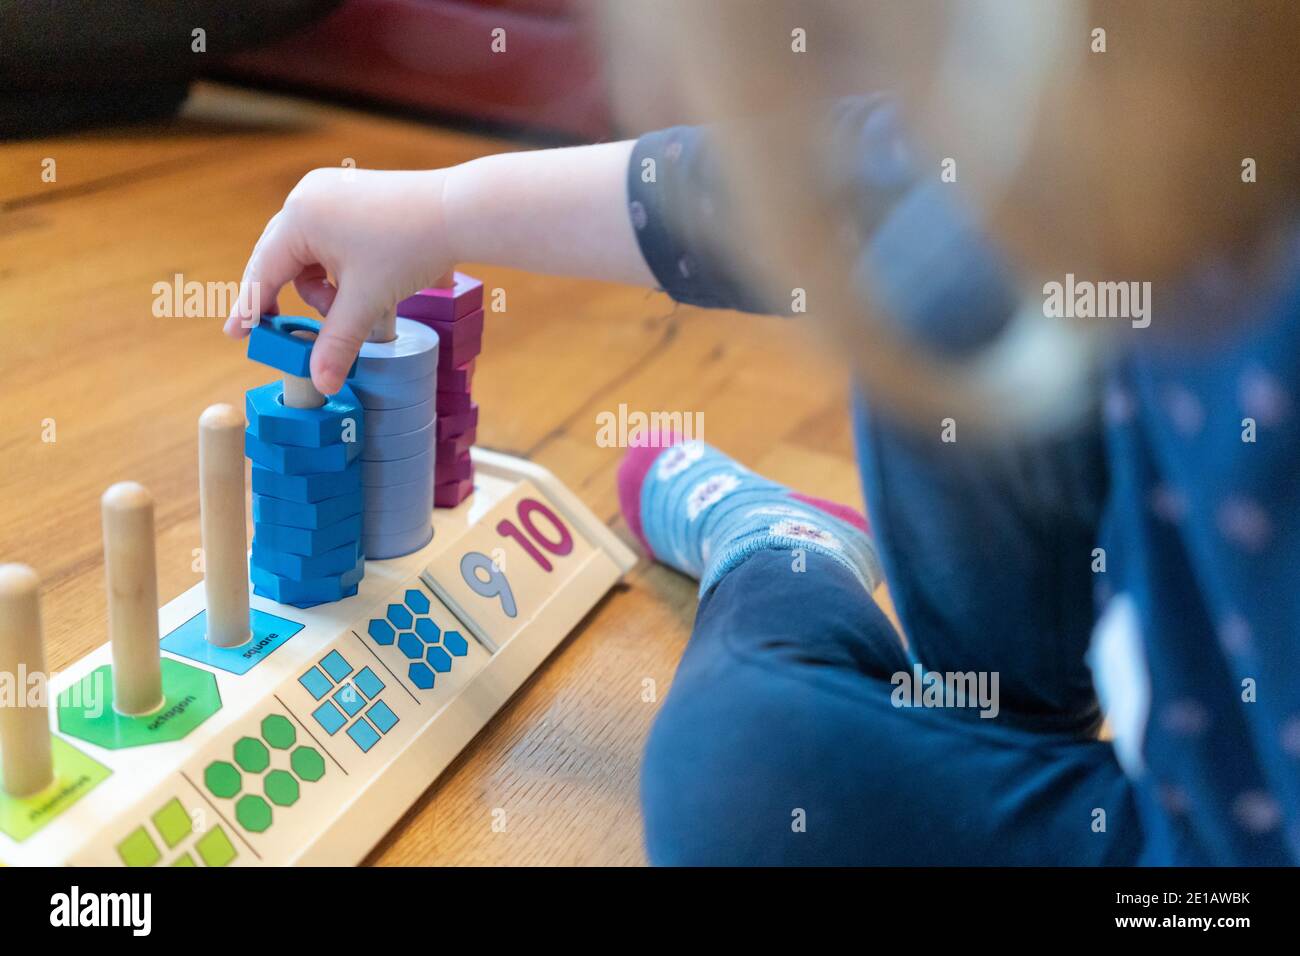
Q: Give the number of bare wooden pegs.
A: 3